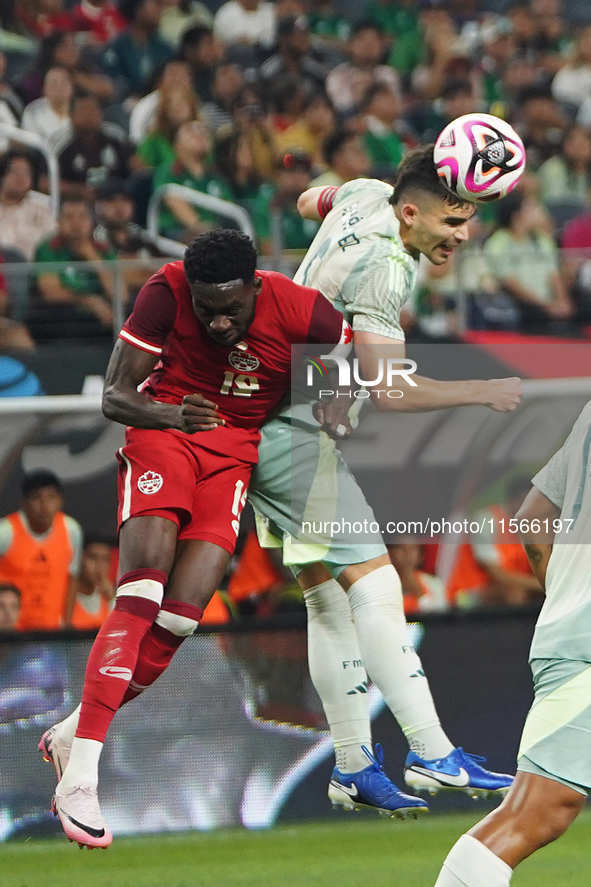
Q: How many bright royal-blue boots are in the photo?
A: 2